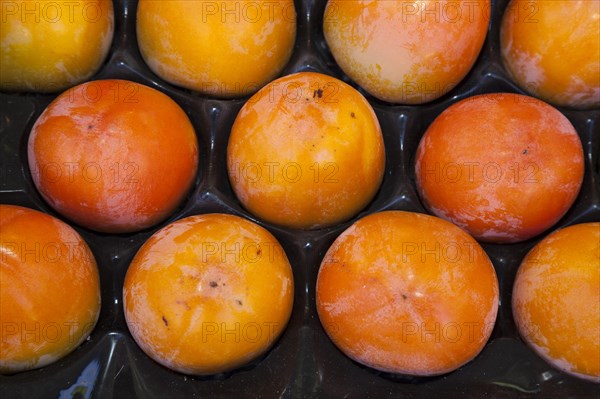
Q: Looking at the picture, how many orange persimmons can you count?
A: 11